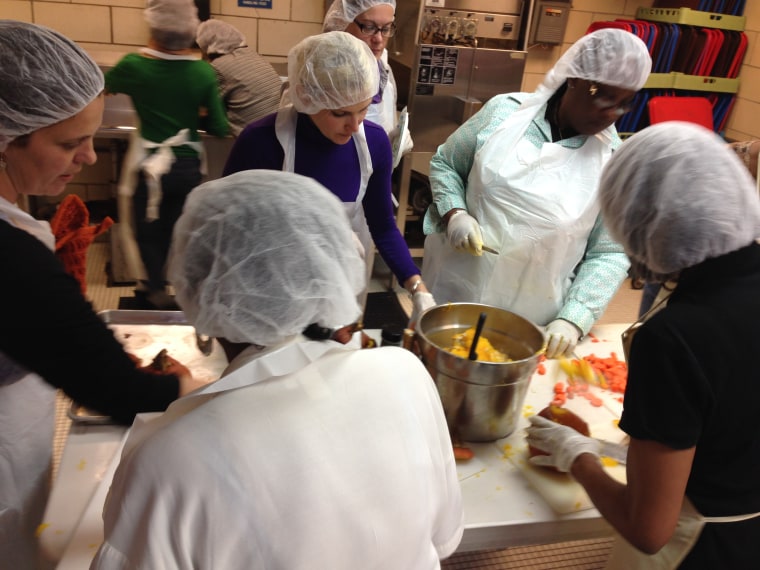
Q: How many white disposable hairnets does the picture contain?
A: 8